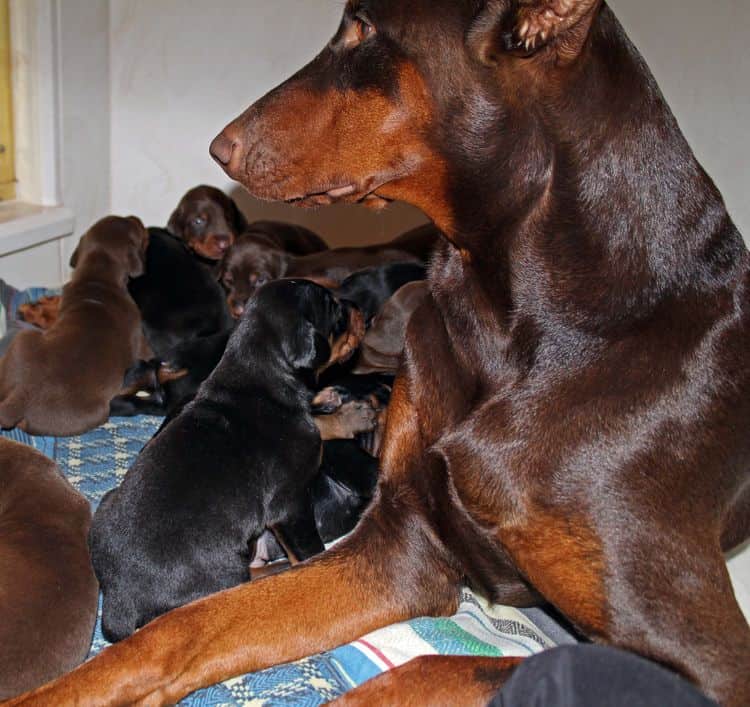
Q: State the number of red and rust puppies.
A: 6